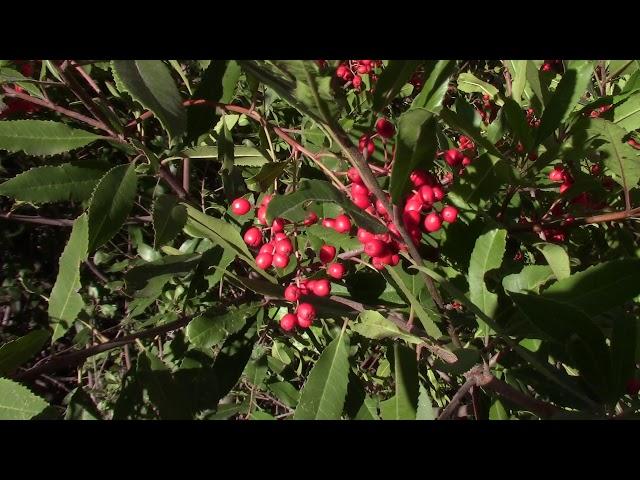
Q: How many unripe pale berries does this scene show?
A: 0